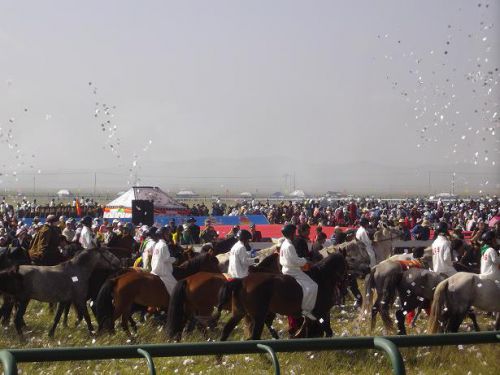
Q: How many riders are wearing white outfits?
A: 8